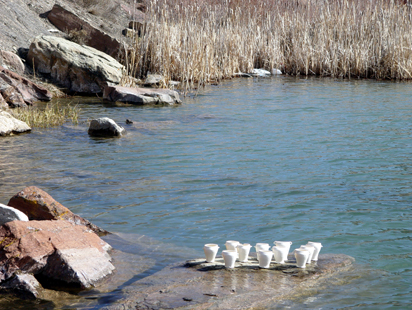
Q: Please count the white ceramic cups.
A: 11